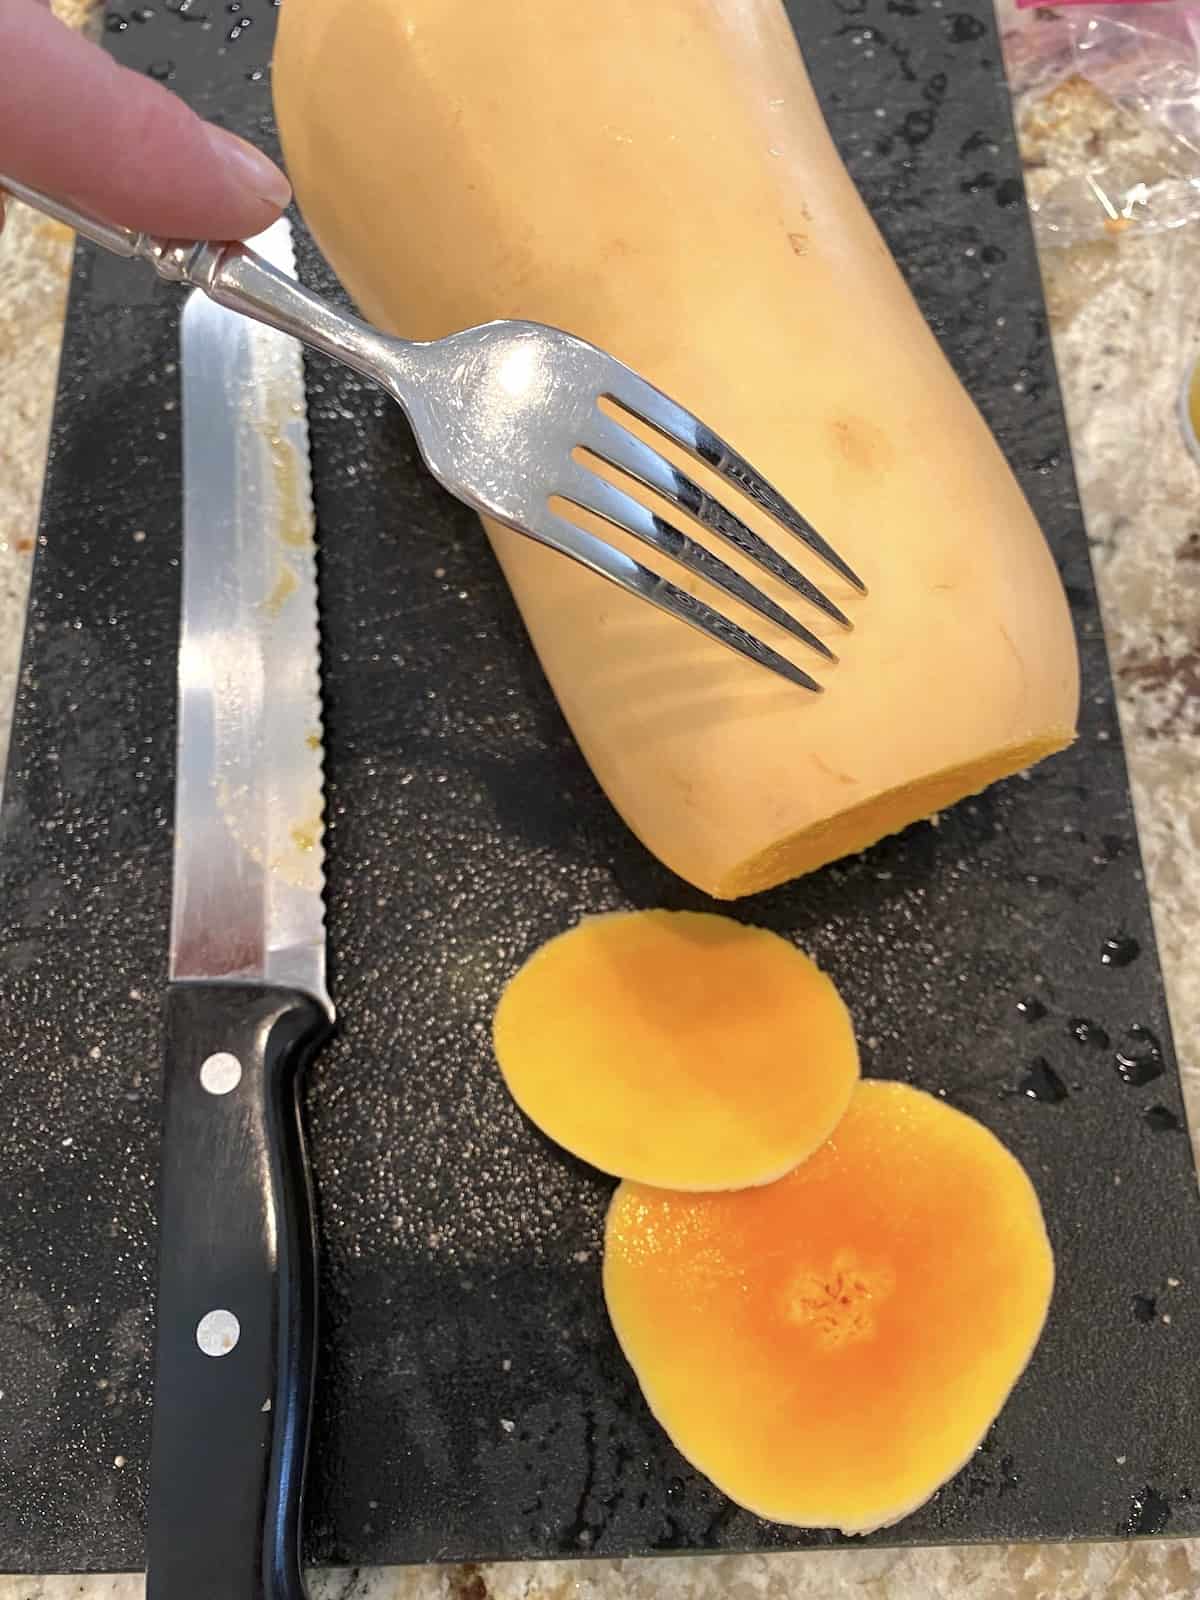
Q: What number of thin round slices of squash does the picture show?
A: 2